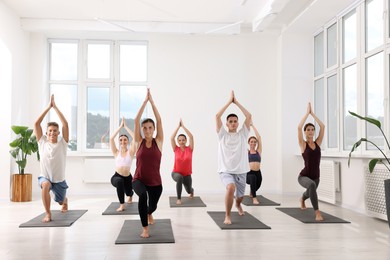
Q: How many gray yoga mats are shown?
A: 7